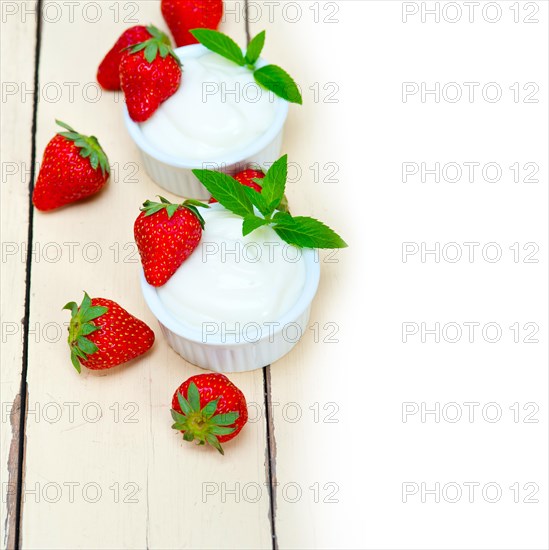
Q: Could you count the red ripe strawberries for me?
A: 8